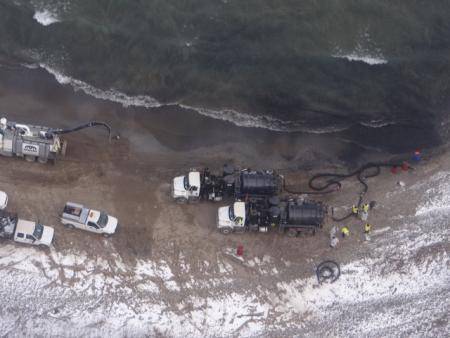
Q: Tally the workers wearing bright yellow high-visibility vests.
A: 4